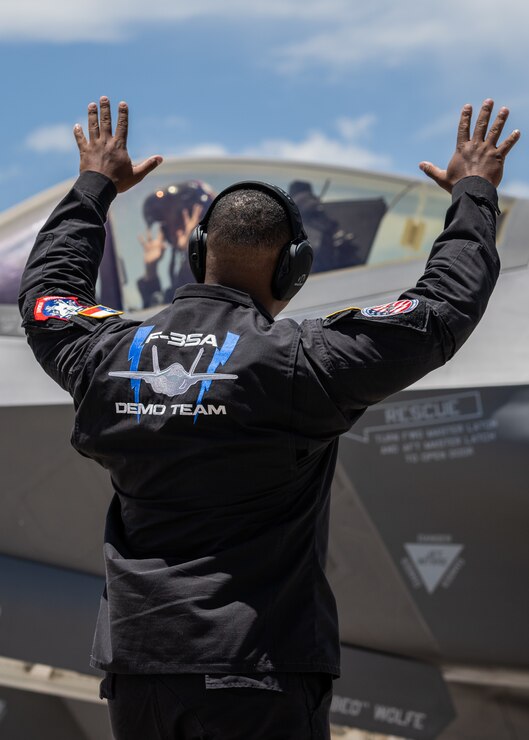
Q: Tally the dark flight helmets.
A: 1